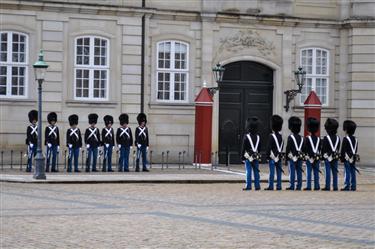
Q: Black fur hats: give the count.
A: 13